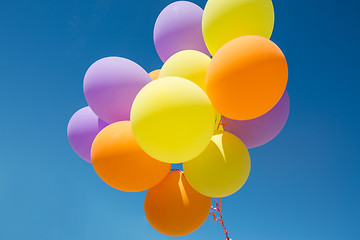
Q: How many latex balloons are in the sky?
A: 12